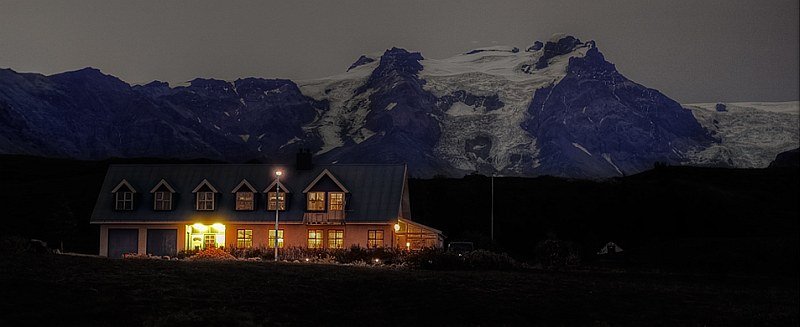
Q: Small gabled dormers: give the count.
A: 5